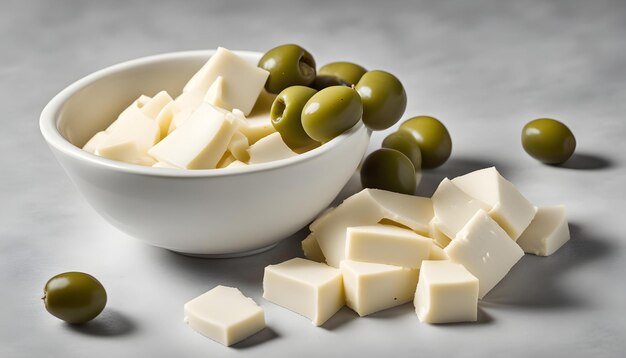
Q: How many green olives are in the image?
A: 10